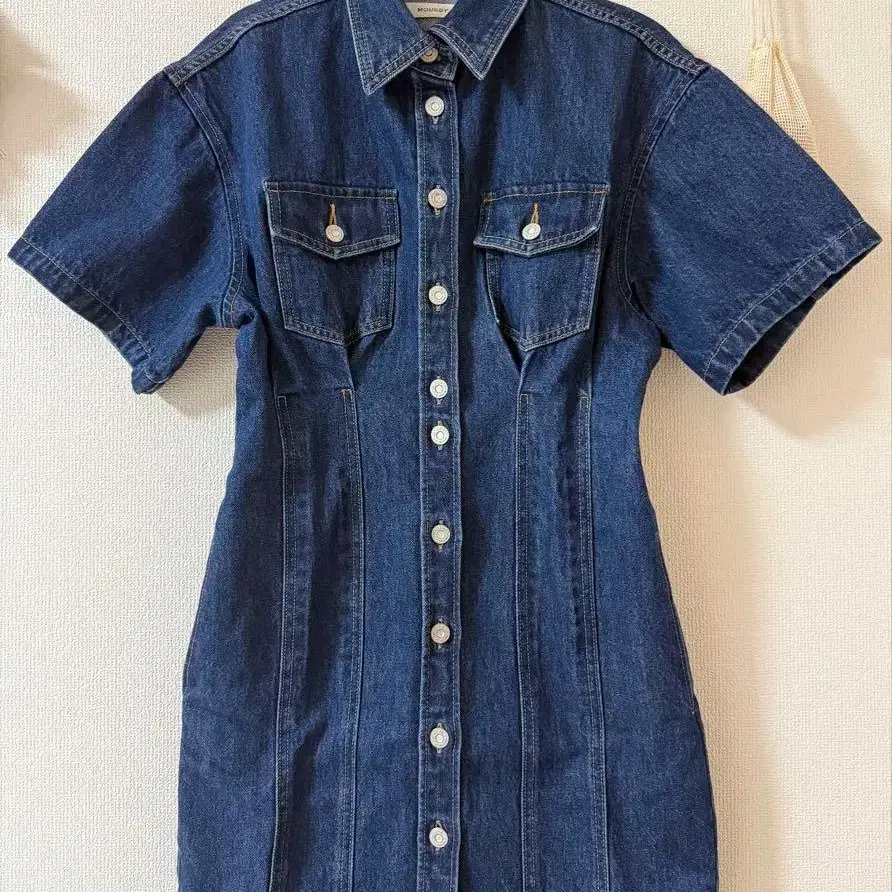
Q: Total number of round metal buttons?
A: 12